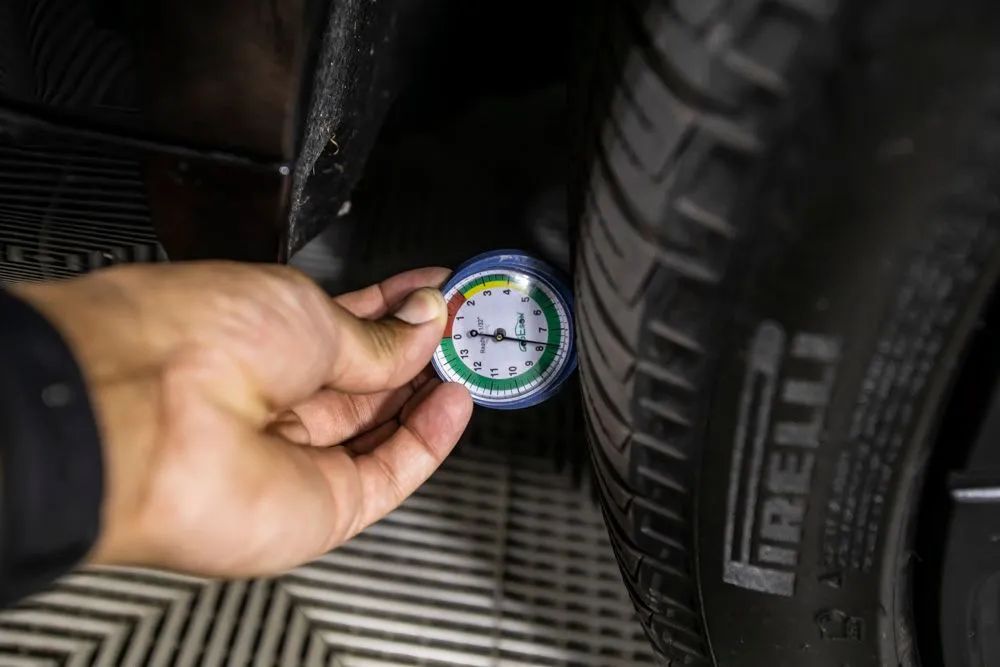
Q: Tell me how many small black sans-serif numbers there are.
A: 14